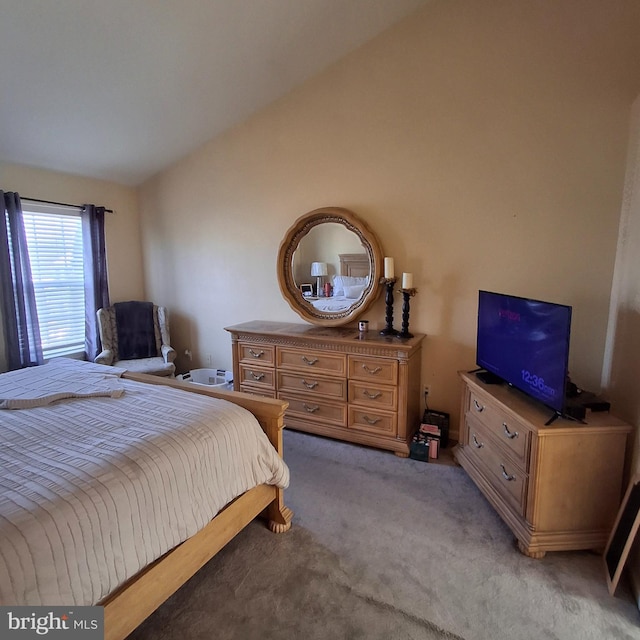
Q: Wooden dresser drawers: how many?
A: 11